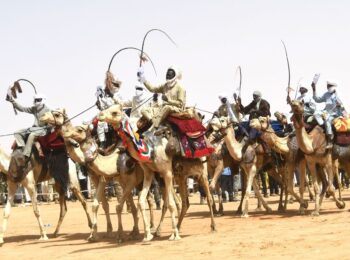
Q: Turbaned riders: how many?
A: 8